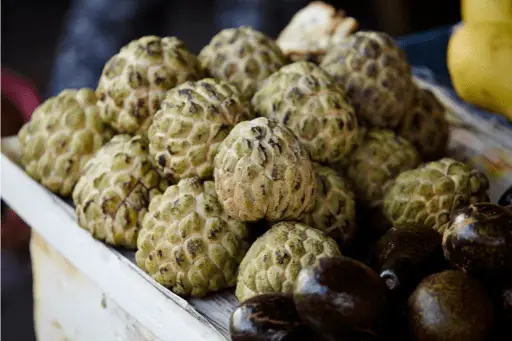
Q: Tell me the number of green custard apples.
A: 14